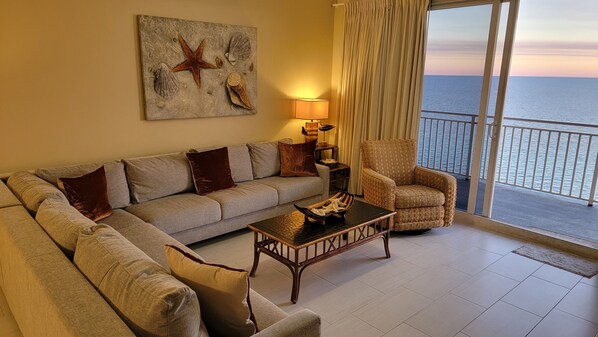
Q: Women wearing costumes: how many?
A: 0